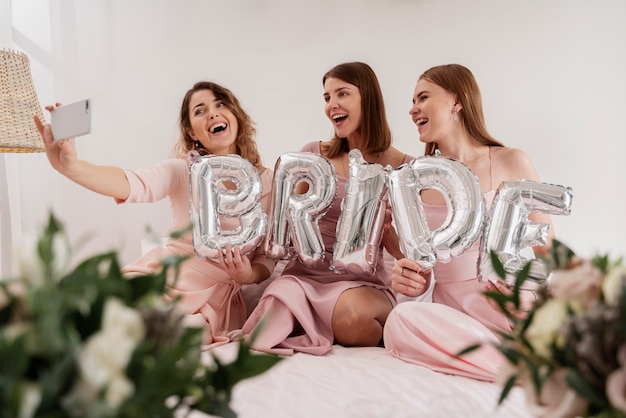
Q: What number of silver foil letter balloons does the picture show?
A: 5